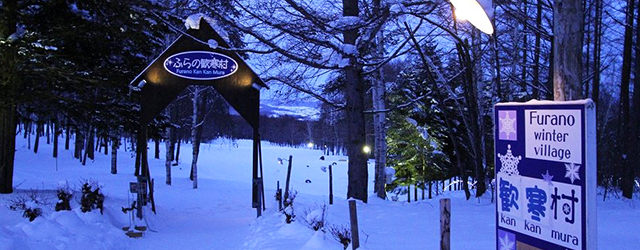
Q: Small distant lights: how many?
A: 2